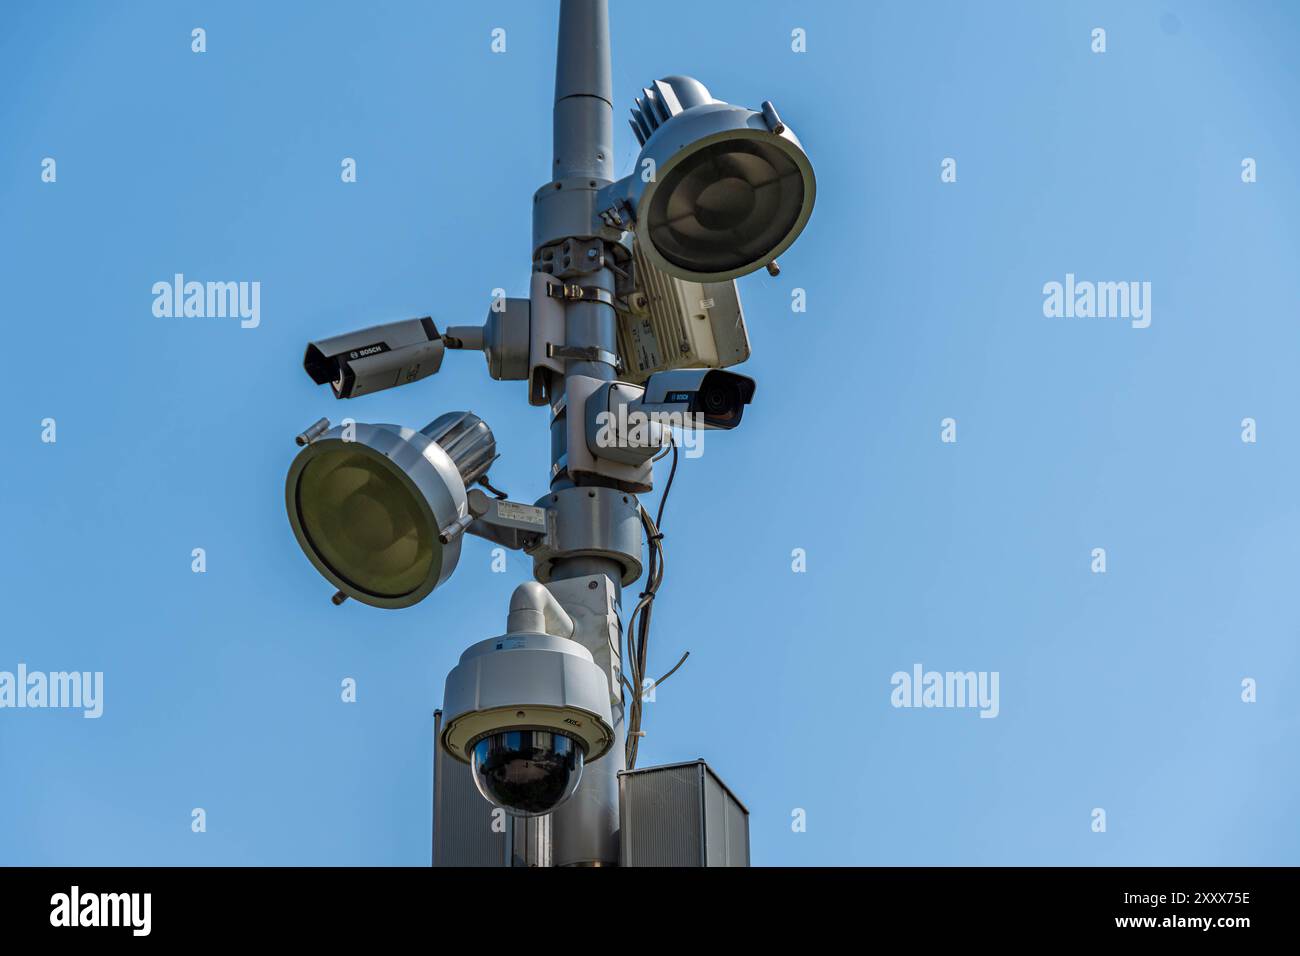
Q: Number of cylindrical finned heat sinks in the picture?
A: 2